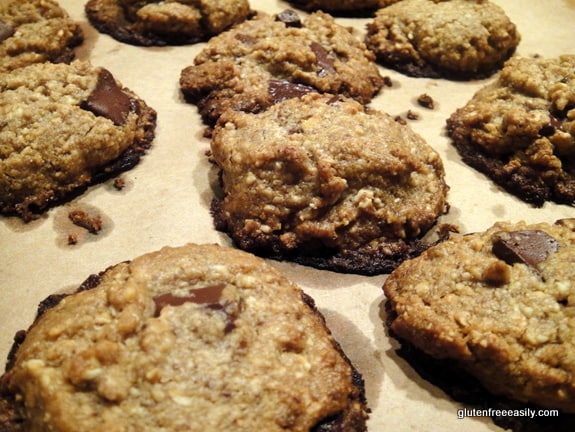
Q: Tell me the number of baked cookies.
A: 10